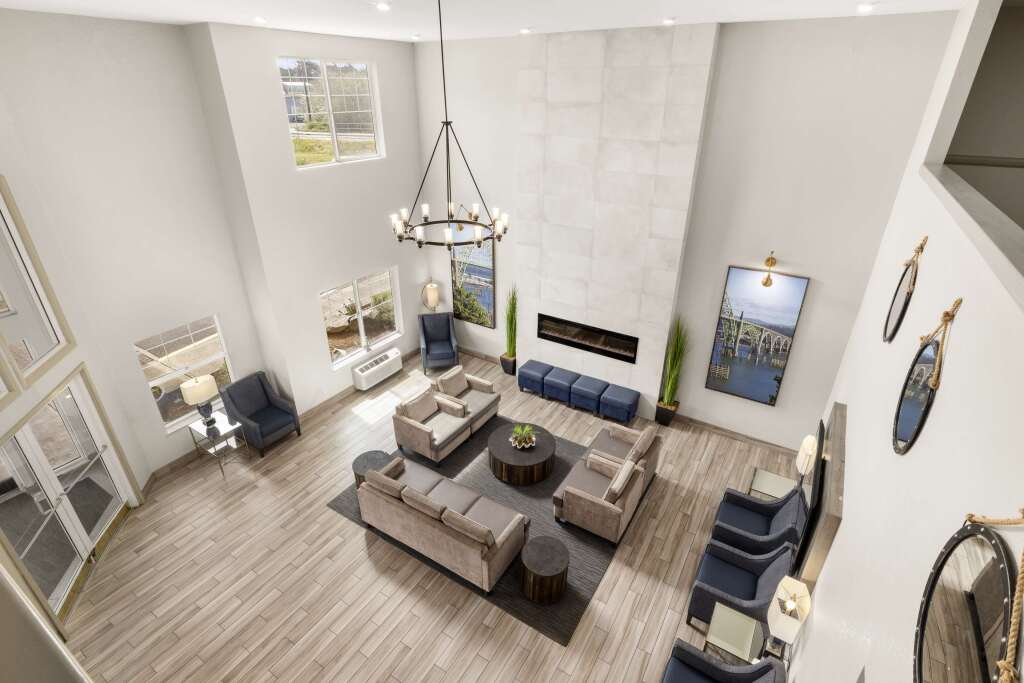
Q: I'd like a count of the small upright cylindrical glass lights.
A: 12